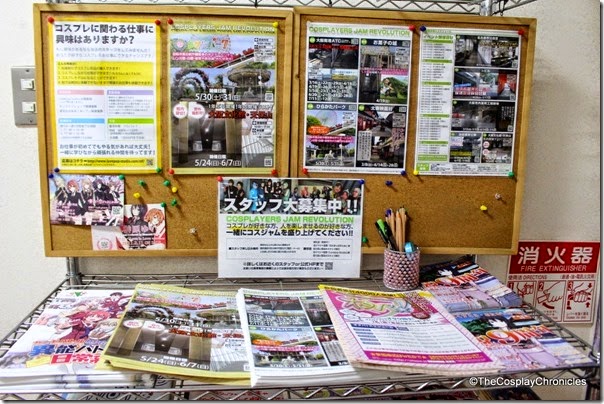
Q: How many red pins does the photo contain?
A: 9